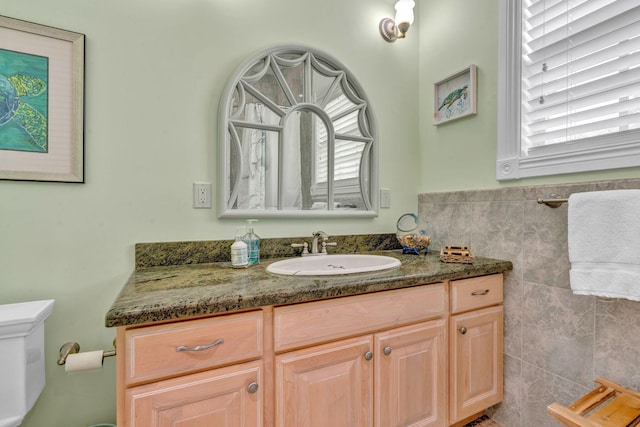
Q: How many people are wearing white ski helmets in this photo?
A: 0